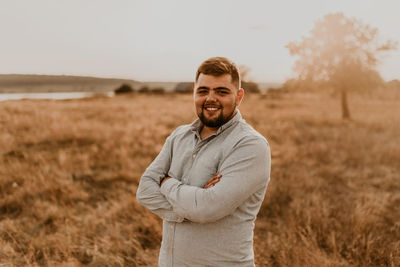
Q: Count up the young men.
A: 1